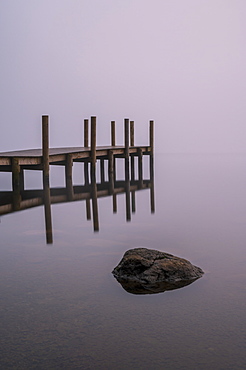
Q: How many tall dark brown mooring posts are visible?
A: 7